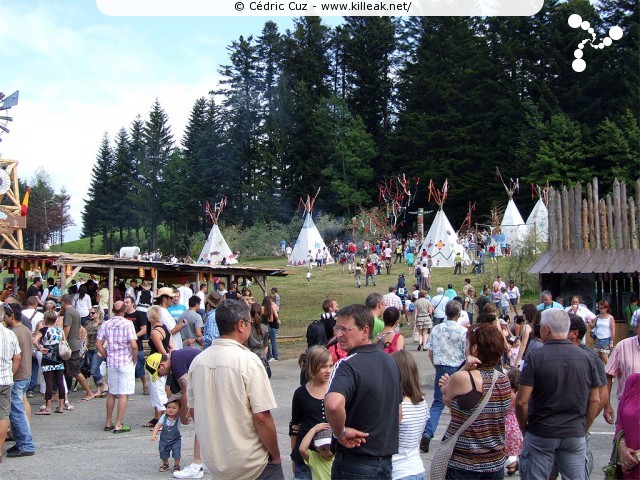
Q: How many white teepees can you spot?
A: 5